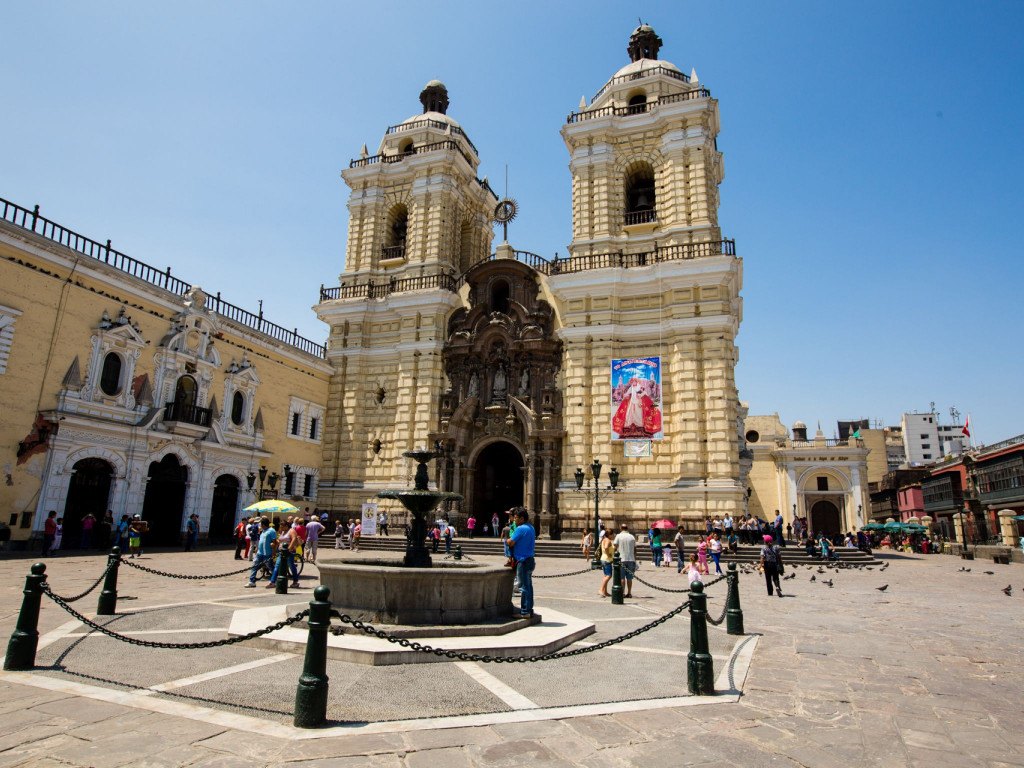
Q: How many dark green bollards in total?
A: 8